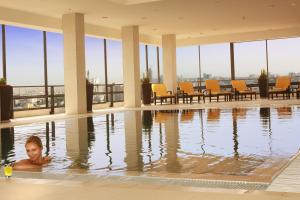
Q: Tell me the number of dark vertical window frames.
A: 8